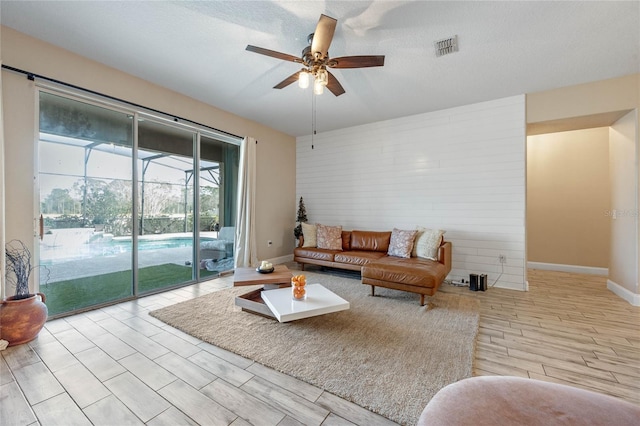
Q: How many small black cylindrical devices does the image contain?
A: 2